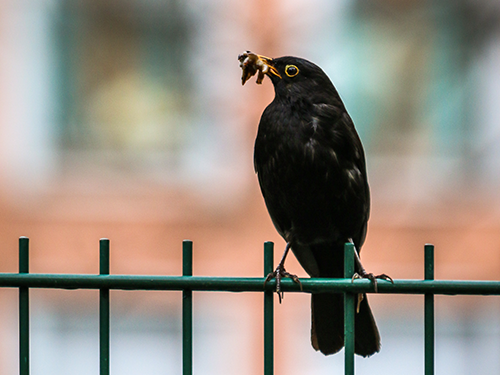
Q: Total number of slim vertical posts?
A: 6